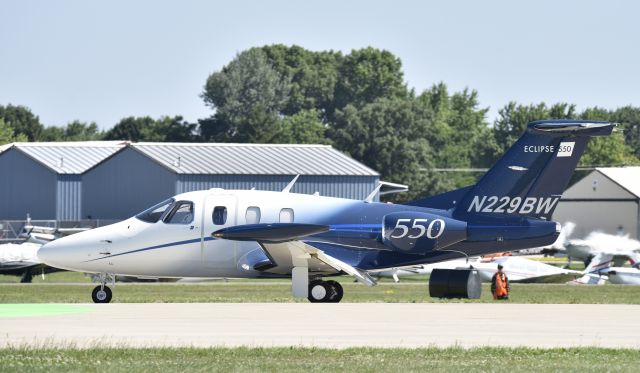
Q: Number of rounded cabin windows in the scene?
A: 3